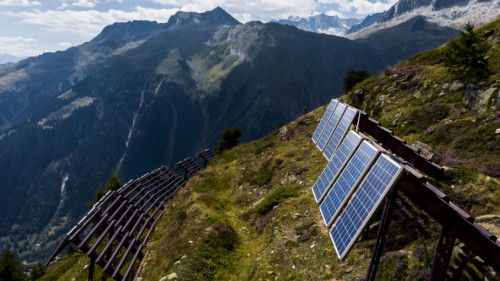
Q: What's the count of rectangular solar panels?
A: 6